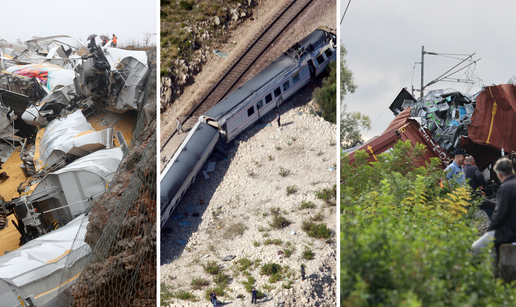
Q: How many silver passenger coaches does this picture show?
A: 2